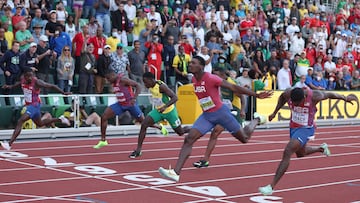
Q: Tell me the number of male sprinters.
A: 6